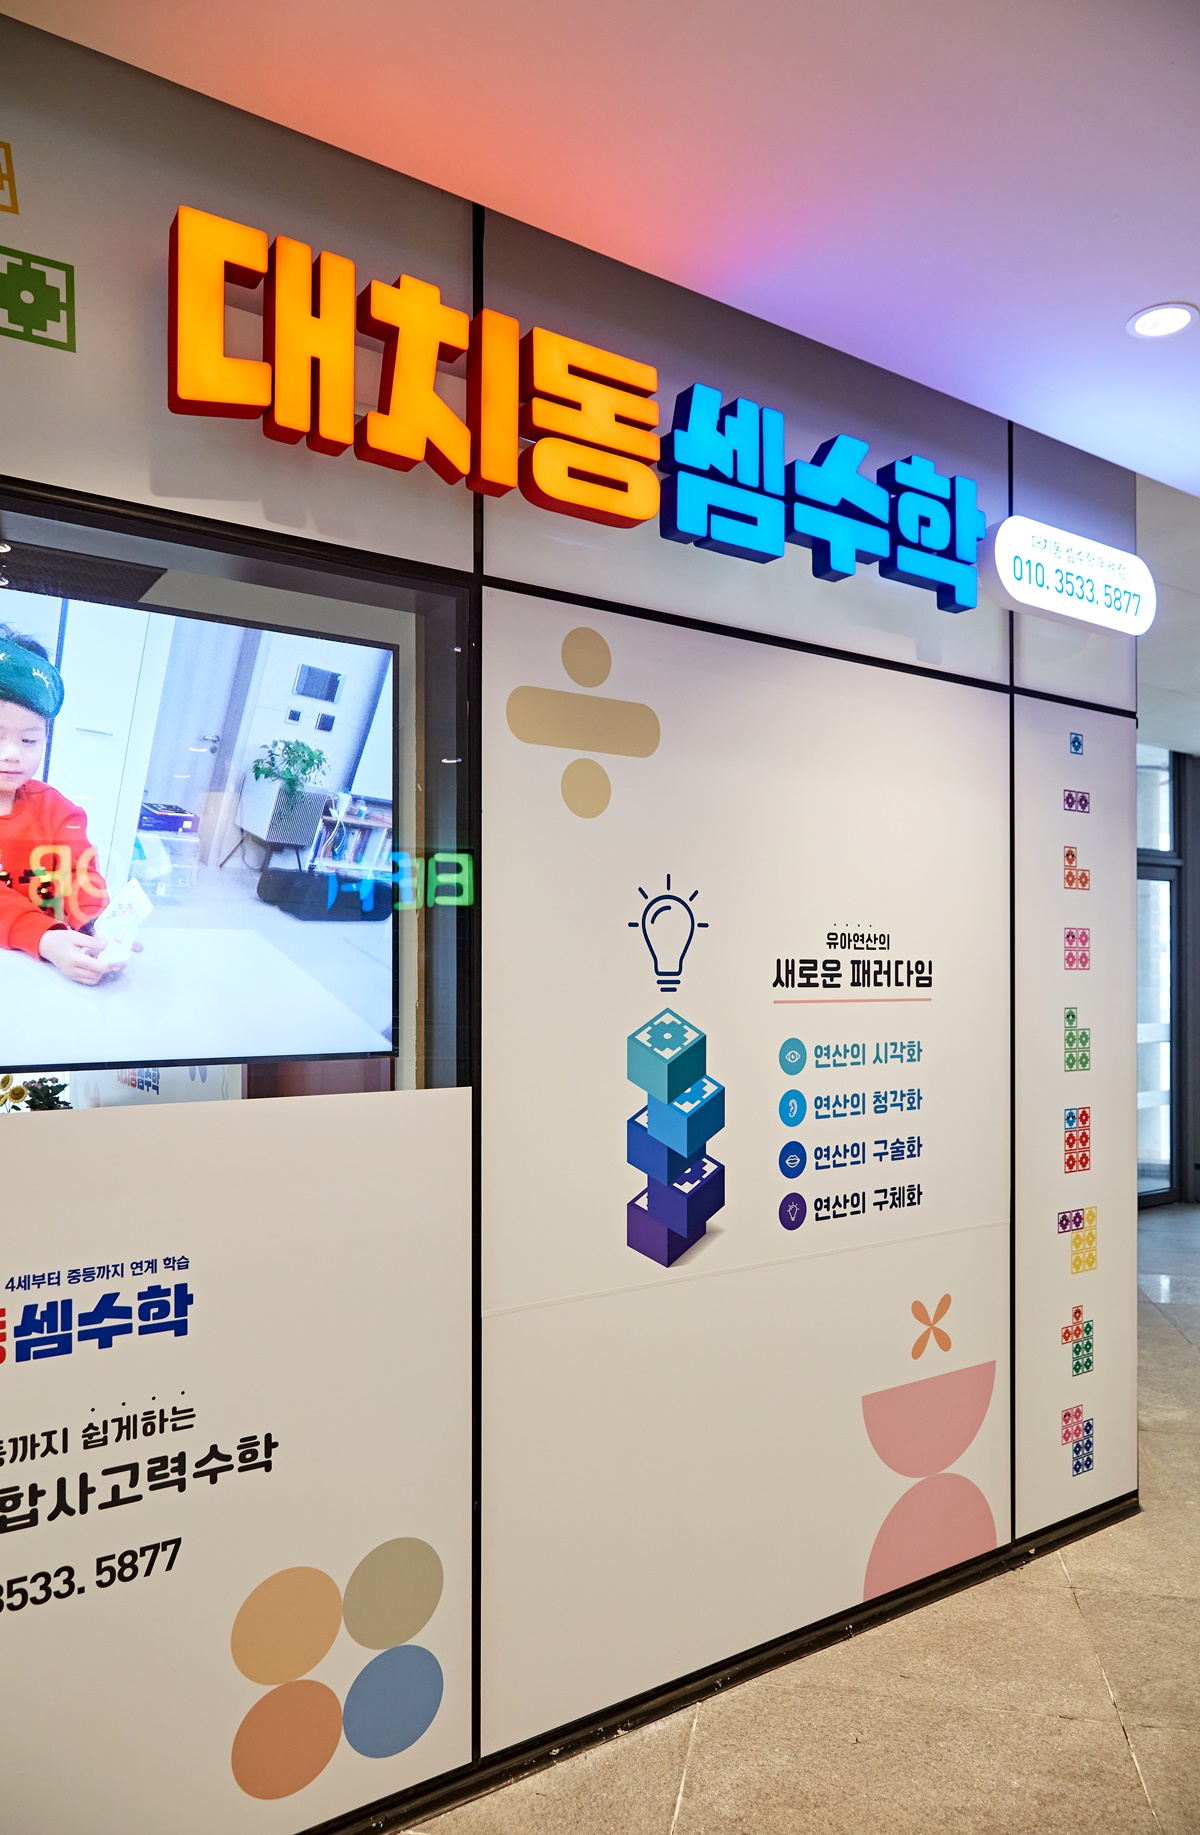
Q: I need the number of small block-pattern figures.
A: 9